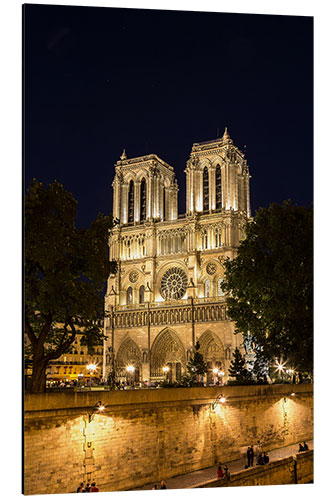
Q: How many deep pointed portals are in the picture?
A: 3